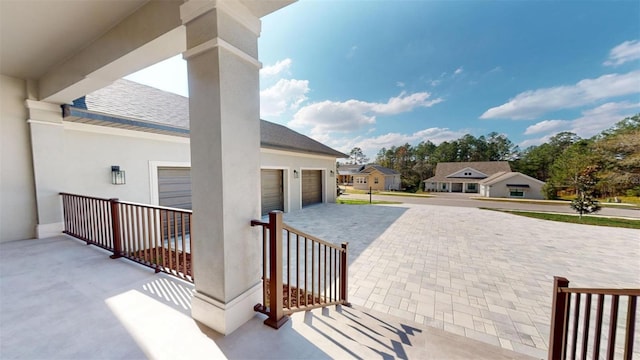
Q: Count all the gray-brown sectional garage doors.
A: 3